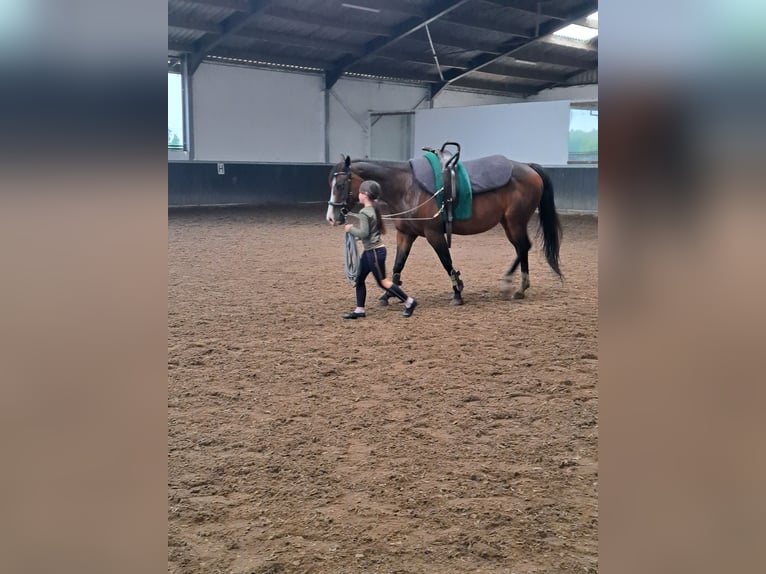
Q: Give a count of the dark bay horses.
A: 1